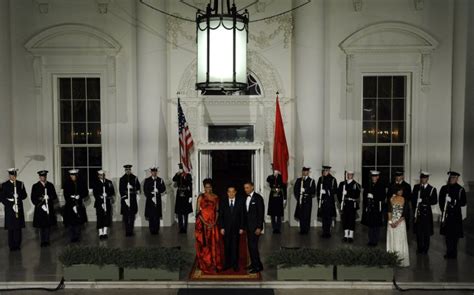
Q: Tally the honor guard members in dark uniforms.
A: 15